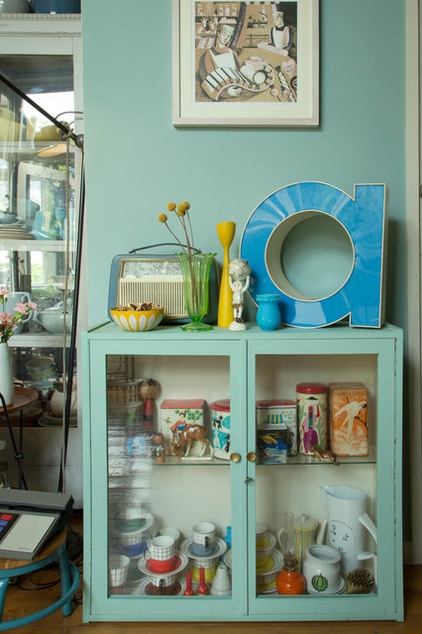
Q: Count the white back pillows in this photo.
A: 0